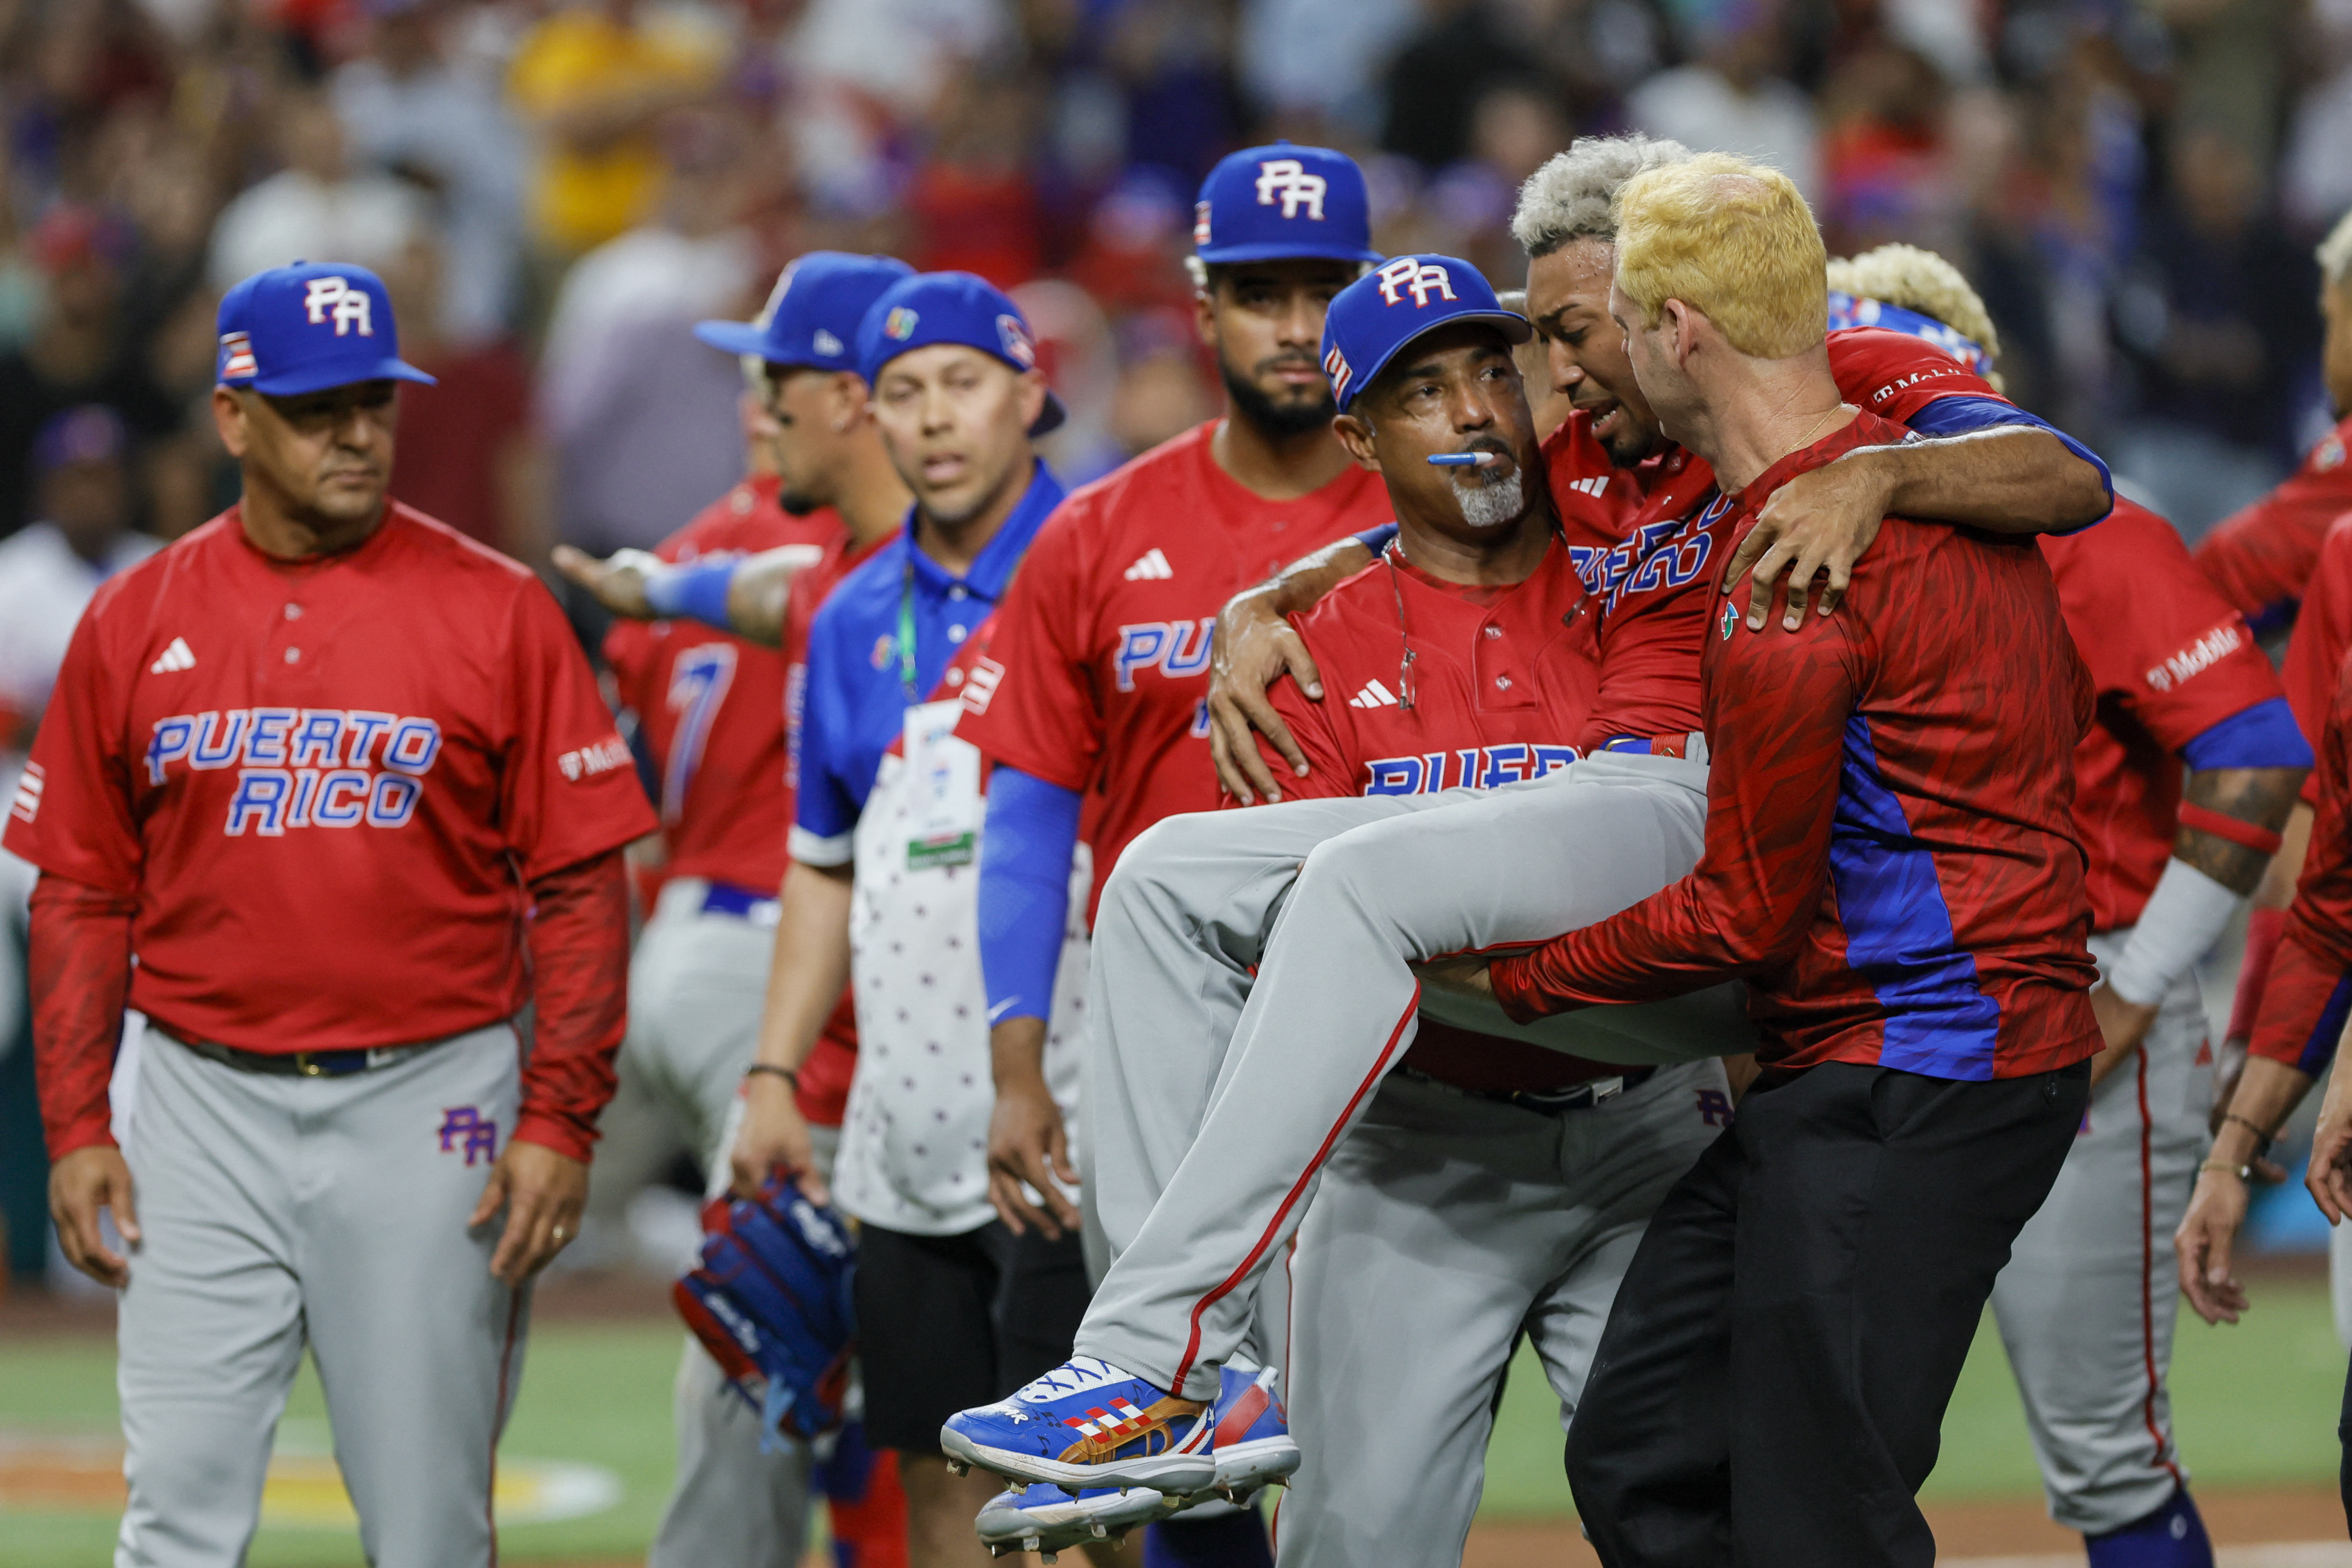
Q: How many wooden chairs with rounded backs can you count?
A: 0